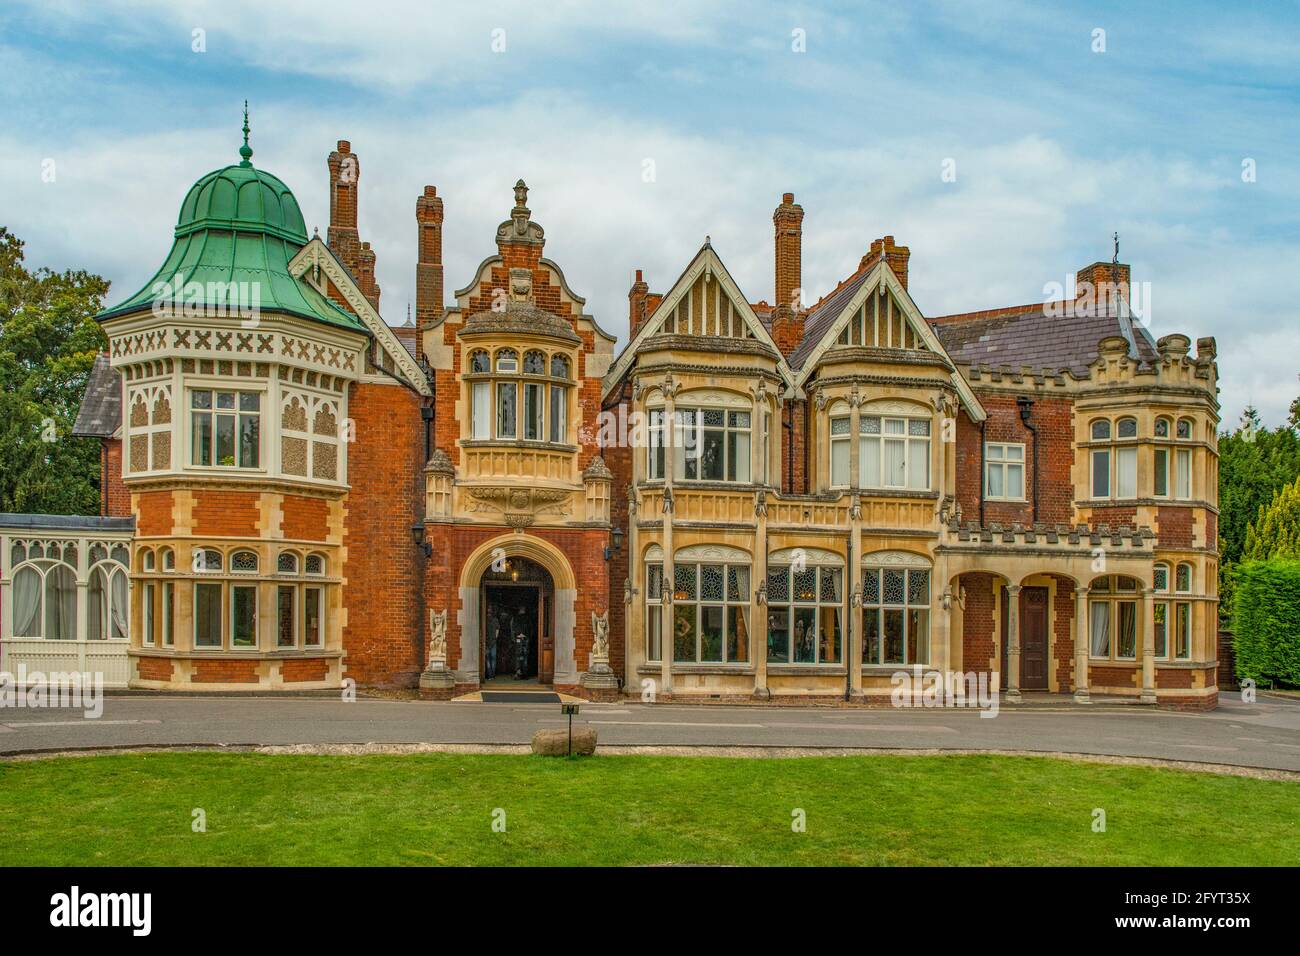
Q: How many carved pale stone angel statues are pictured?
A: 2